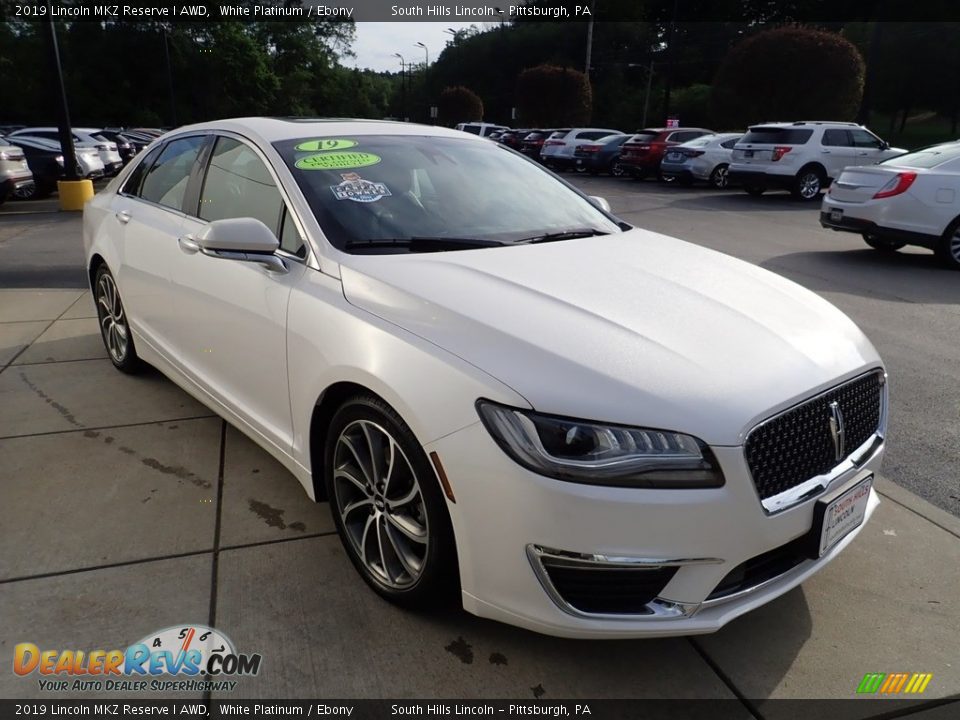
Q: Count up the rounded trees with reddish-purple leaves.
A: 3